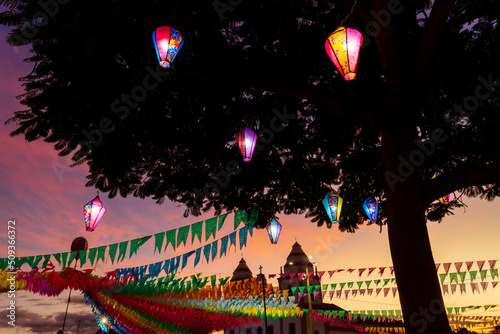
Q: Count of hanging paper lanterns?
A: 8